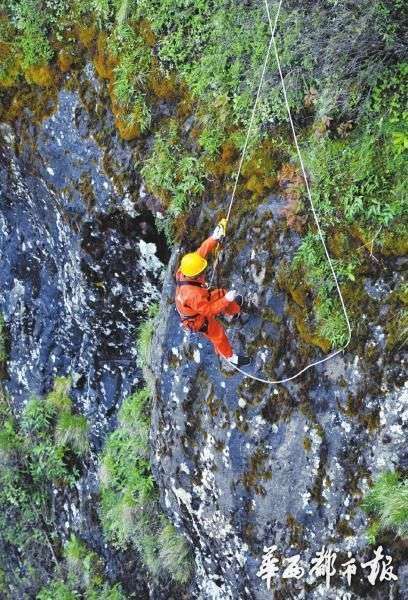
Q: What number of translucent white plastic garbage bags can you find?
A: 0